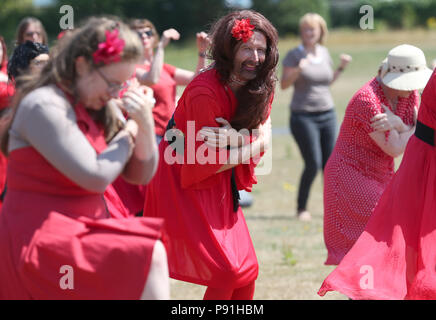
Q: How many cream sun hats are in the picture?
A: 1